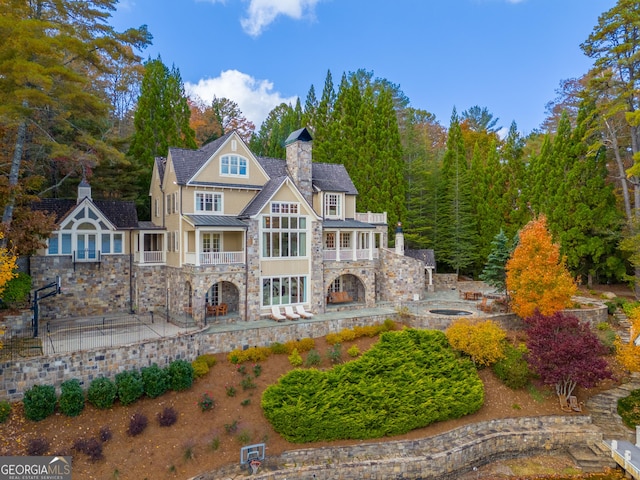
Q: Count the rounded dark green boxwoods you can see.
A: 6